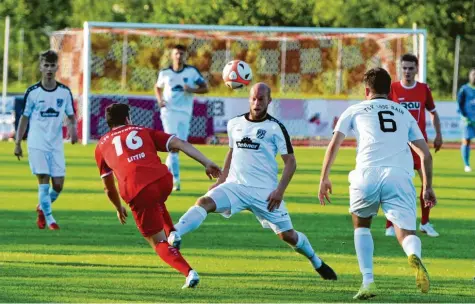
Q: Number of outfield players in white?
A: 4